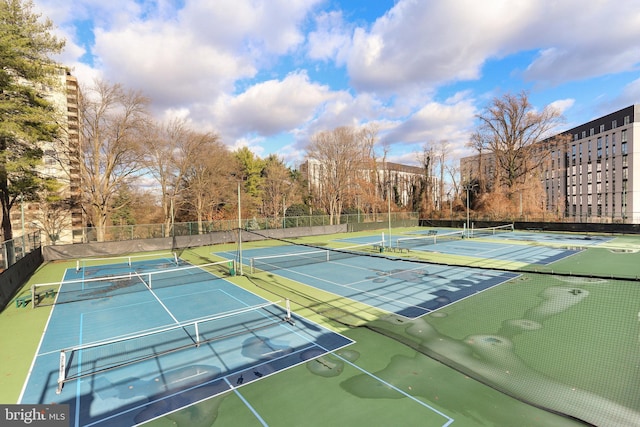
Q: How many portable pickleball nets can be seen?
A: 2